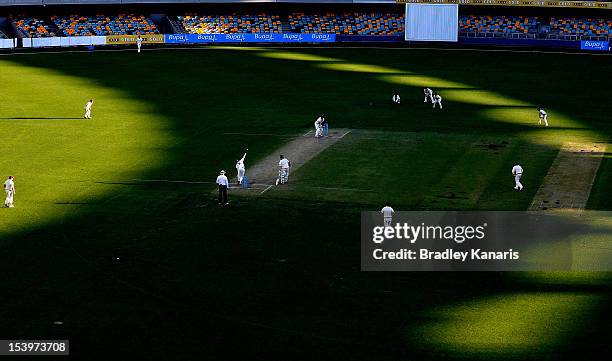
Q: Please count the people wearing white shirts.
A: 13